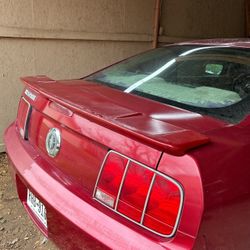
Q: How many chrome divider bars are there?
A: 2